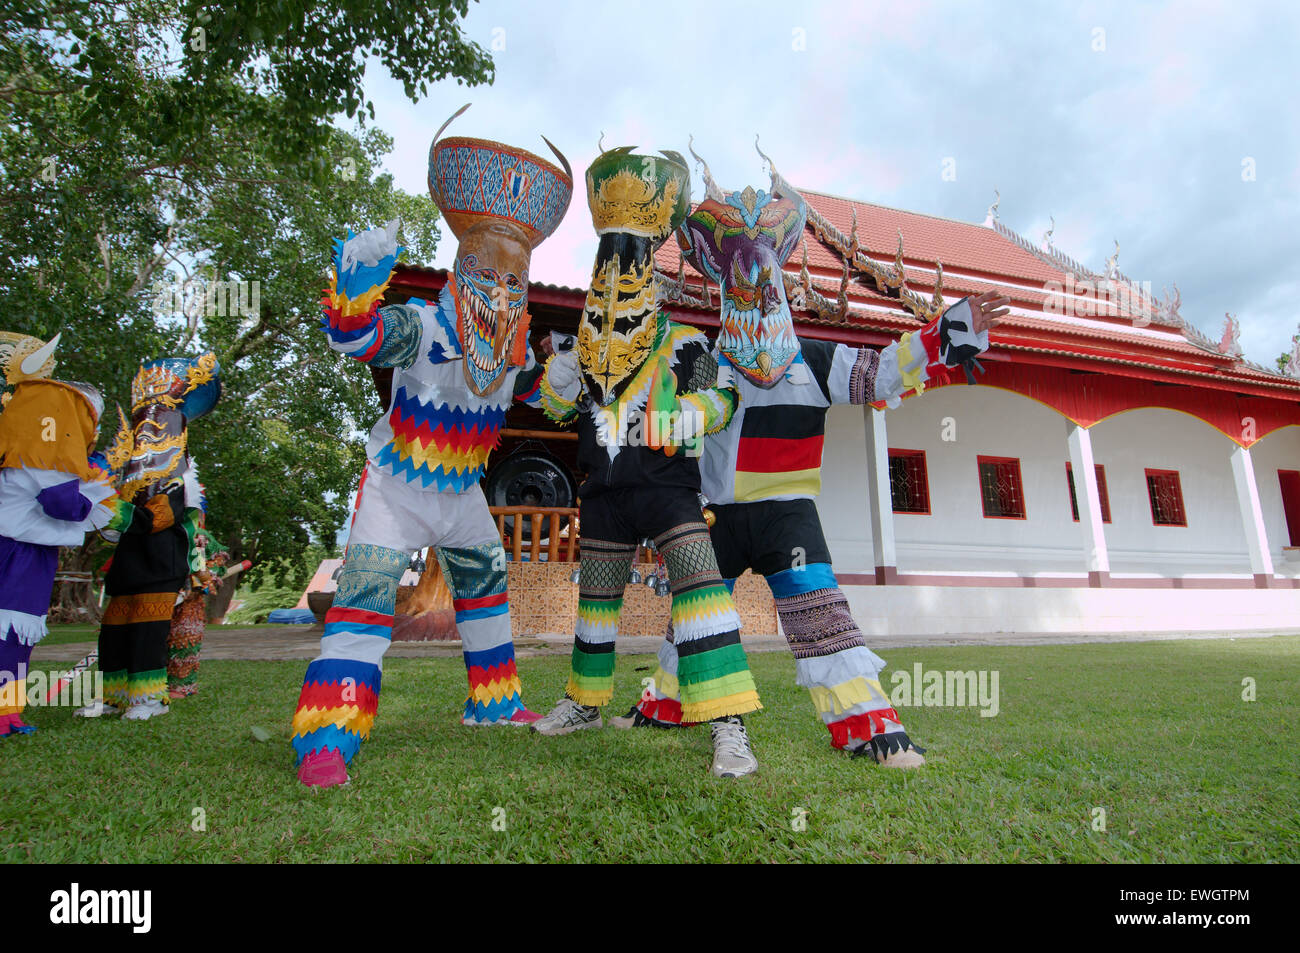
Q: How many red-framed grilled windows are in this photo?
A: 4